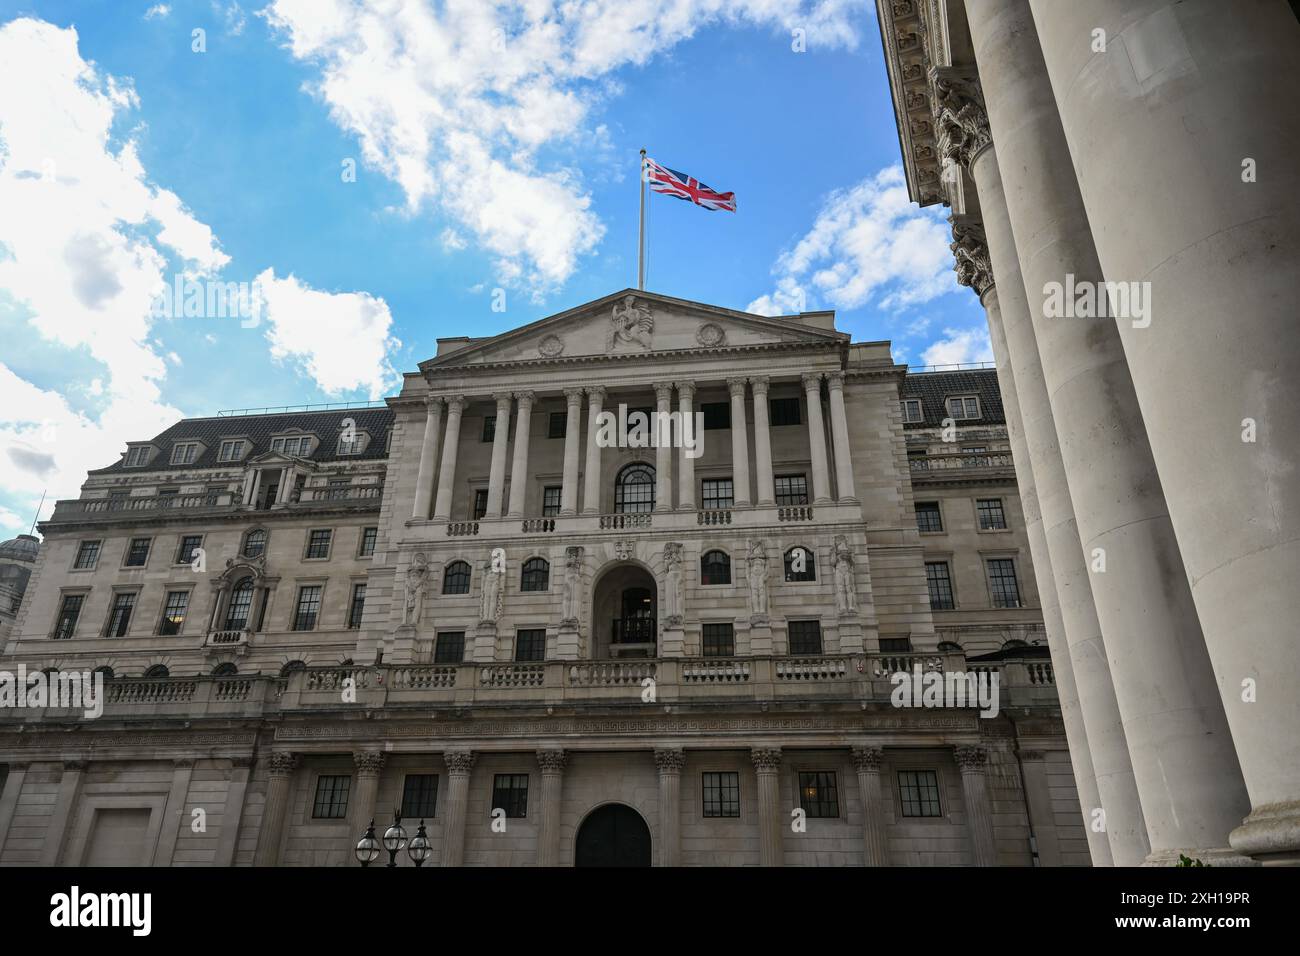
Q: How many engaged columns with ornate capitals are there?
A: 8